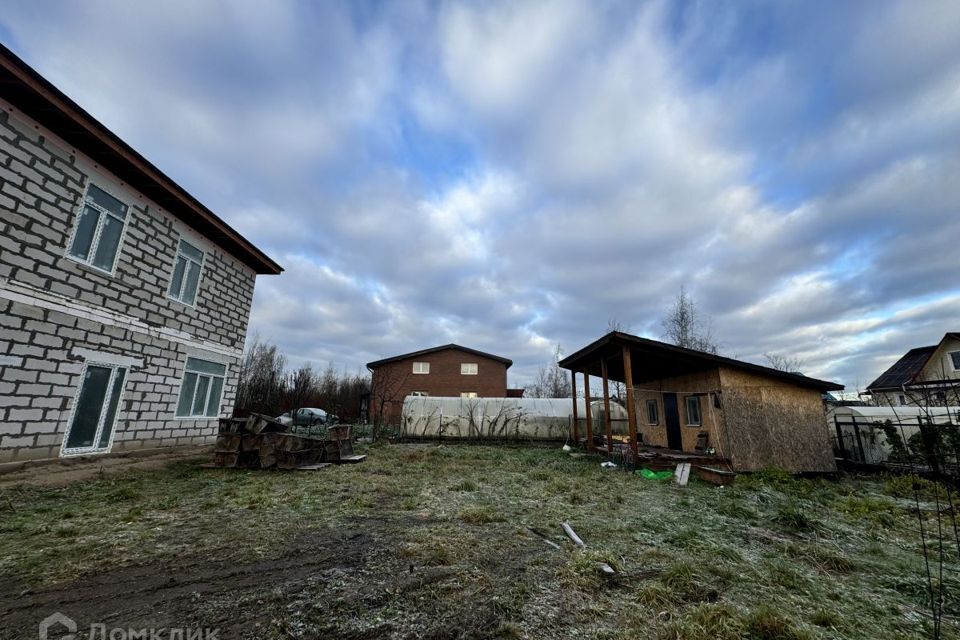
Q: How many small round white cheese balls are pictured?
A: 0